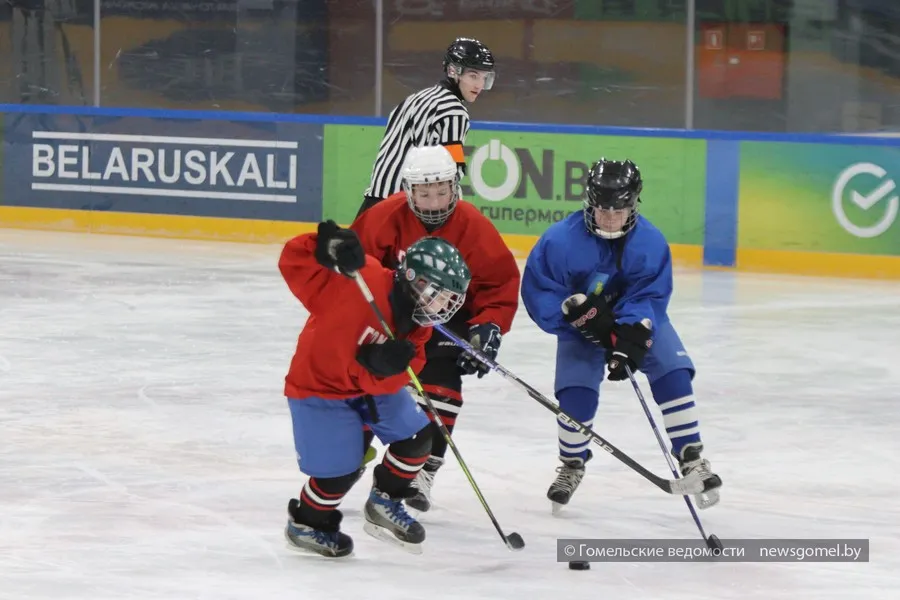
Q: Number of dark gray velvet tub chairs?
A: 0